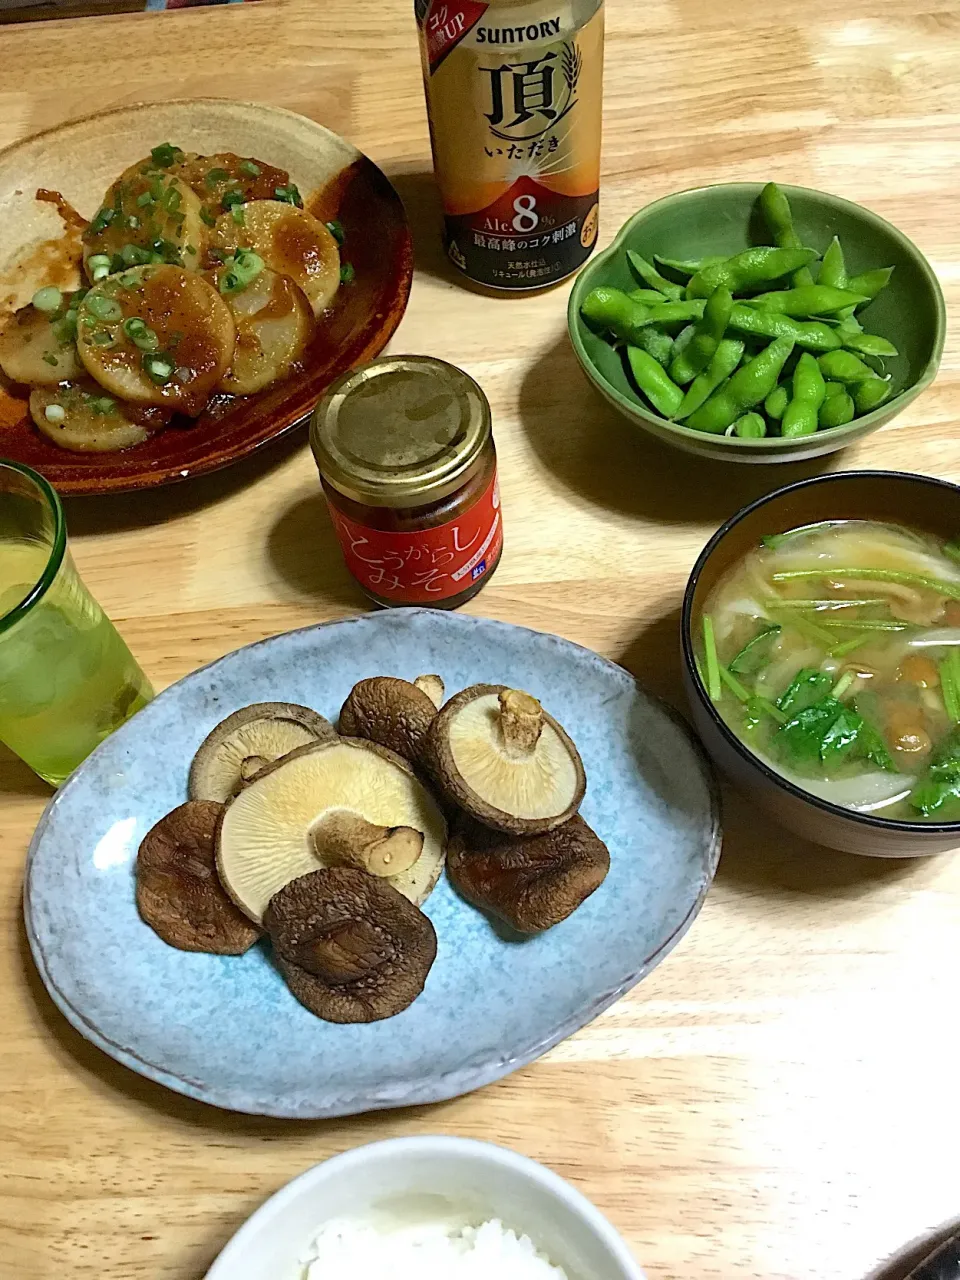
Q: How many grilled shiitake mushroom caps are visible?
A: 7